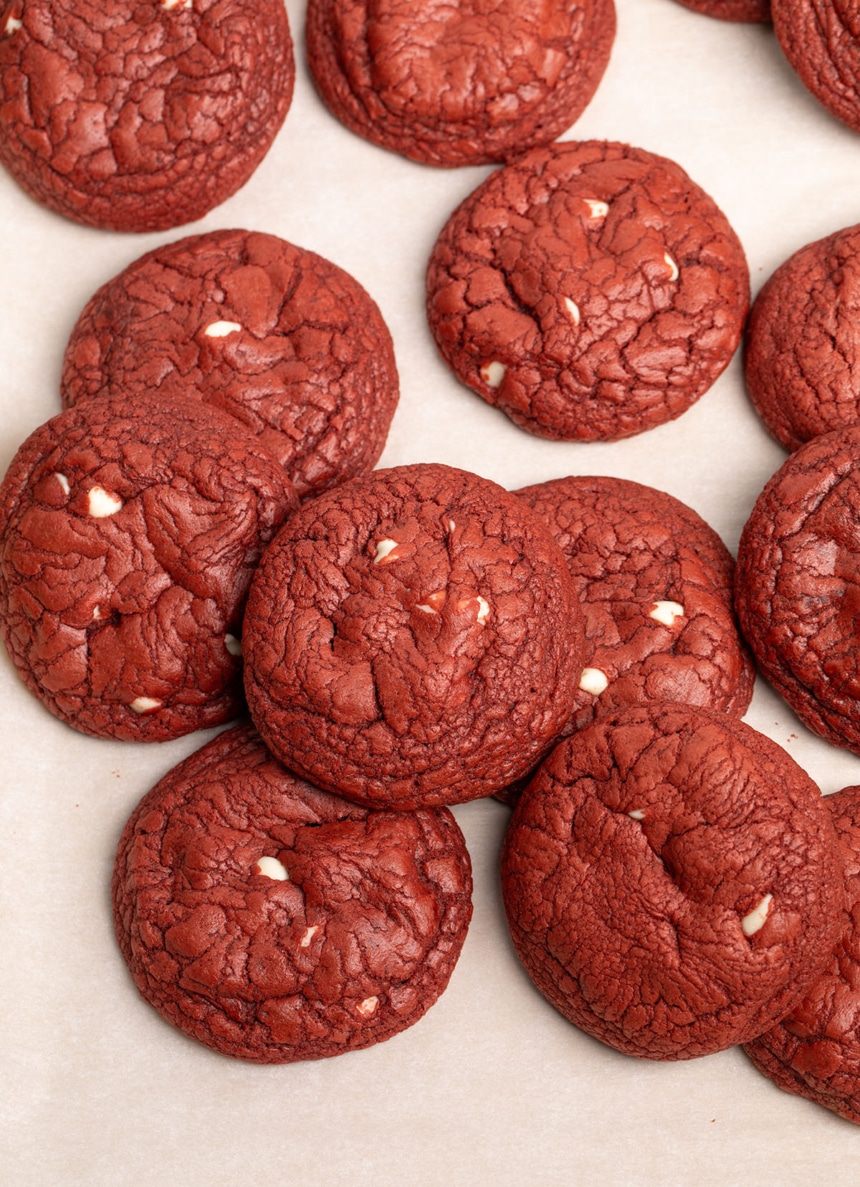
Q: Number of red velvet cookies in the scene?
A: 14